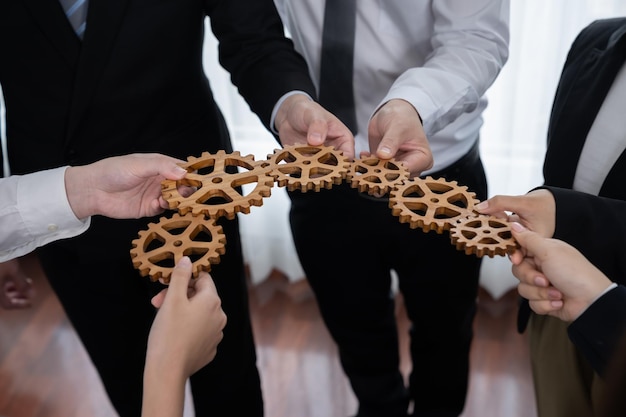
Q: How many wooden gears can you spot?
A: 6